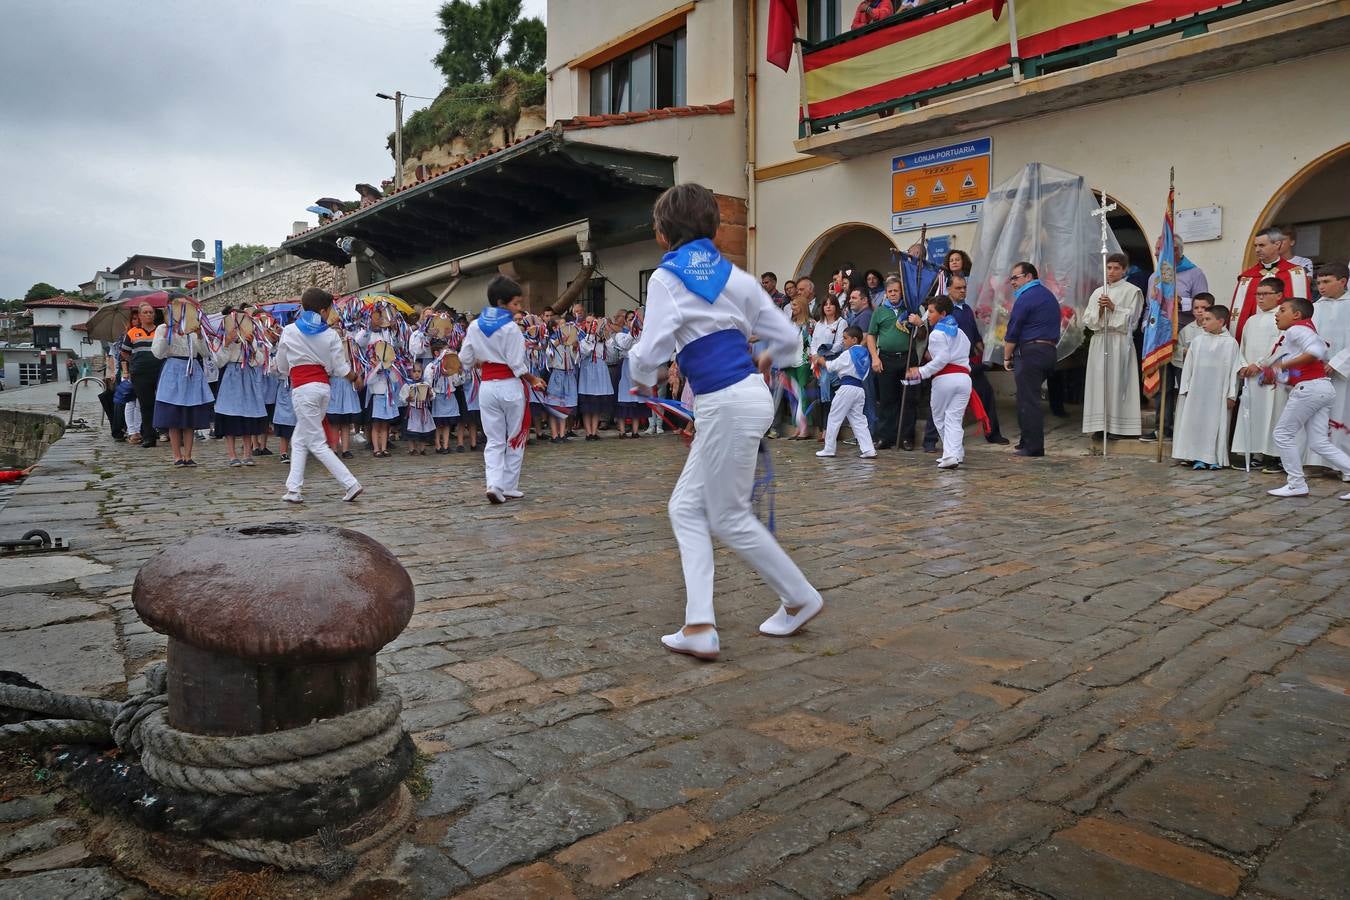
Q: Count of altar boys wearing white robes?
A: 5